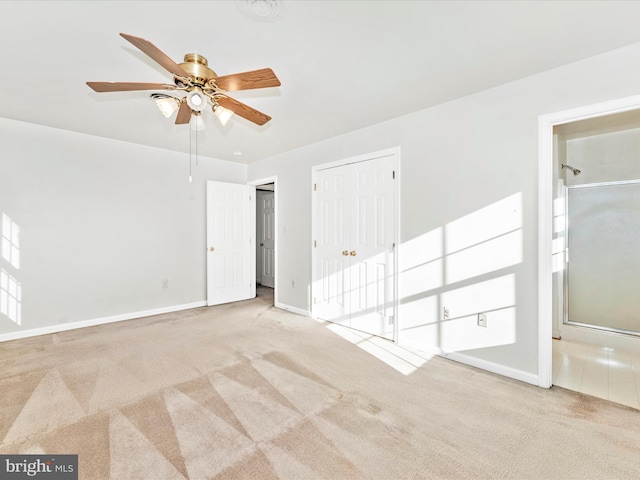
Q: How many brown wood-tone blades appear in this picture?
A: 5